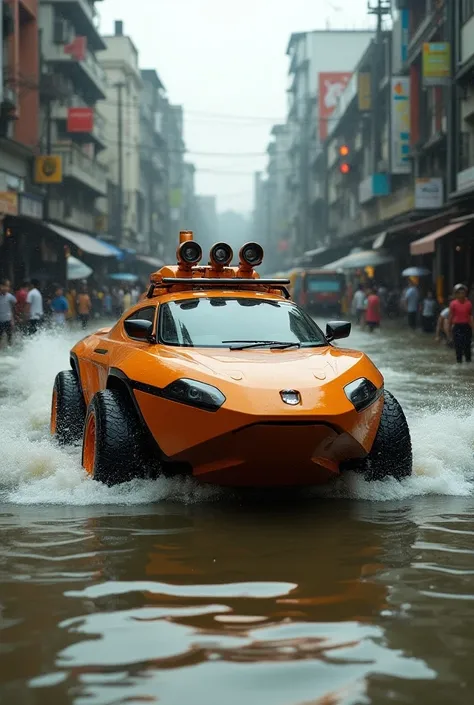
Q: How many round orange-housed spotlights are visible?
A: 3